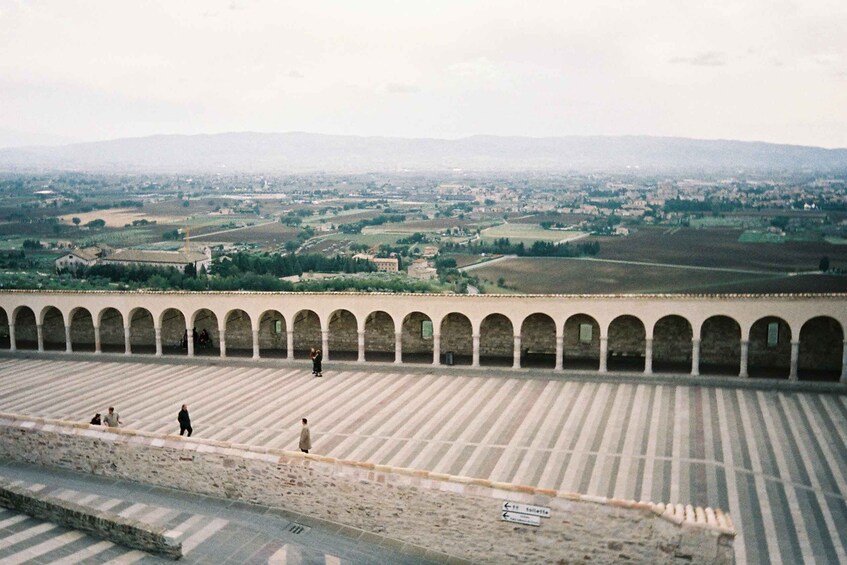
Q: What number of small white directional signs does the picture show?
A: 2